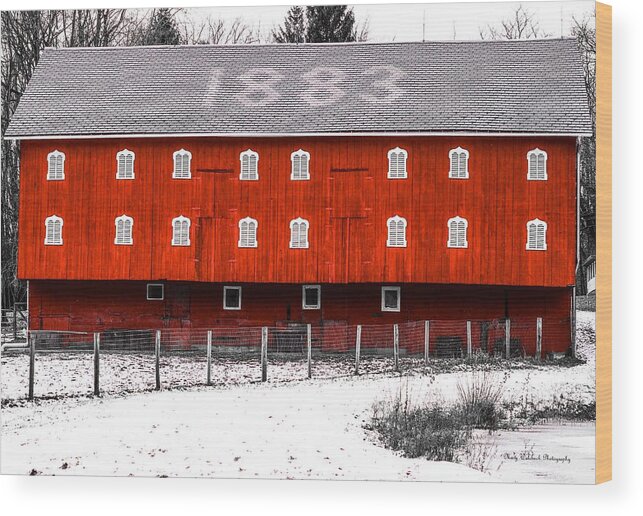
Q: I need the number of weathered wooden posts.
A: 12